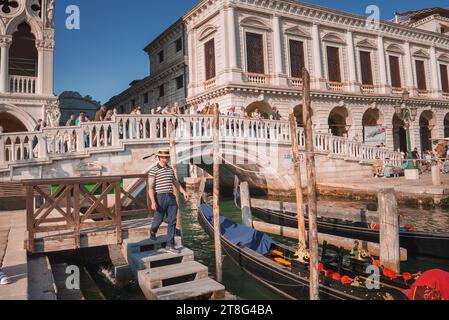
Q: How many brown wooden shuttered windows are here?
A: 8